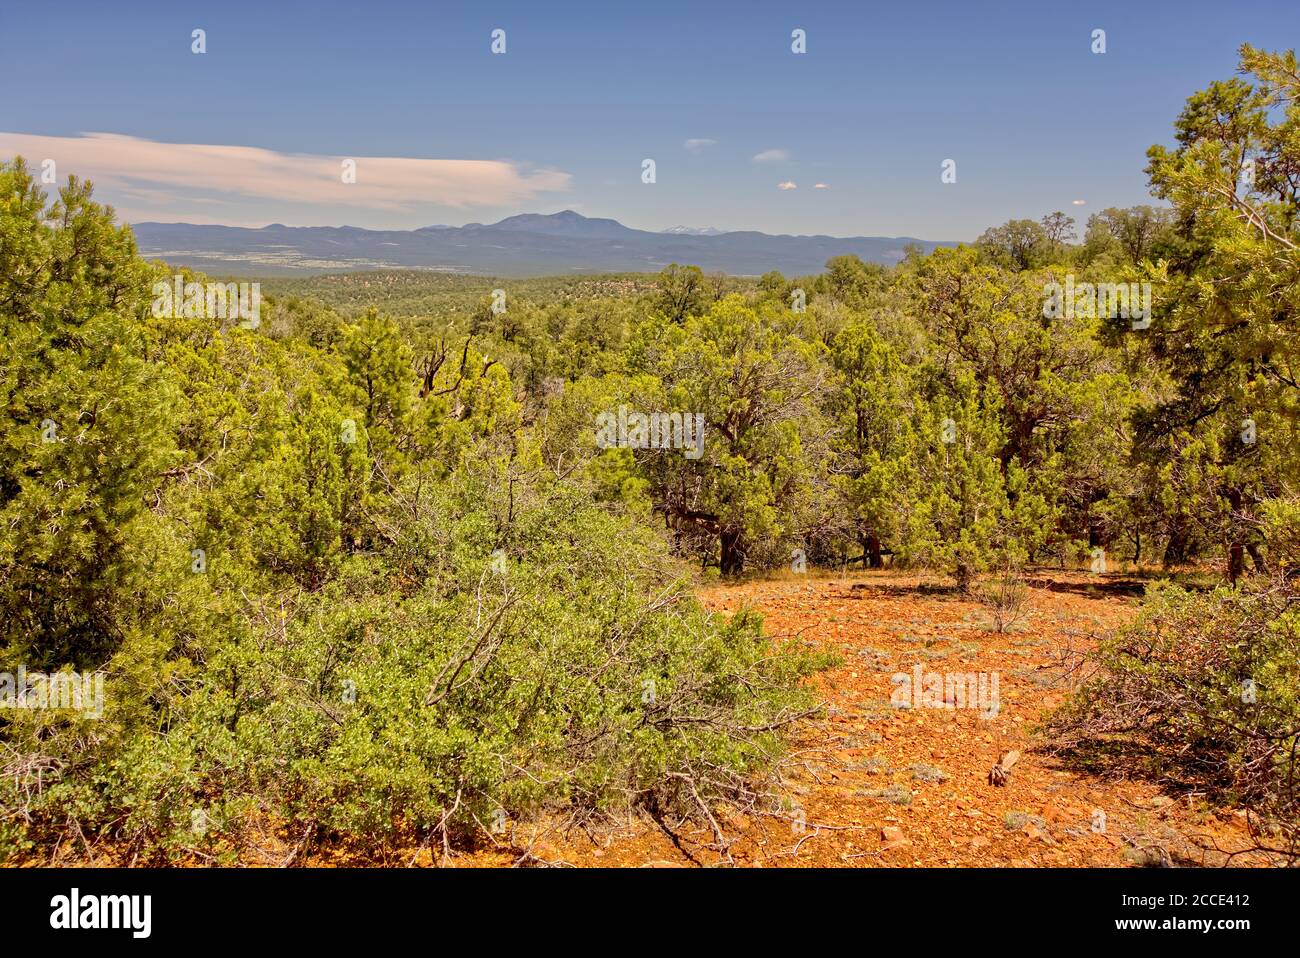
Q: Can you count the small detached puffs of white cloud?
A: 5